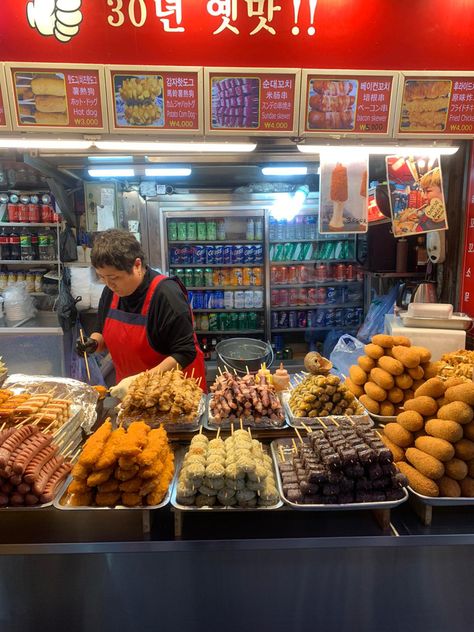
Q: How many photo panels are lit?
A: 5